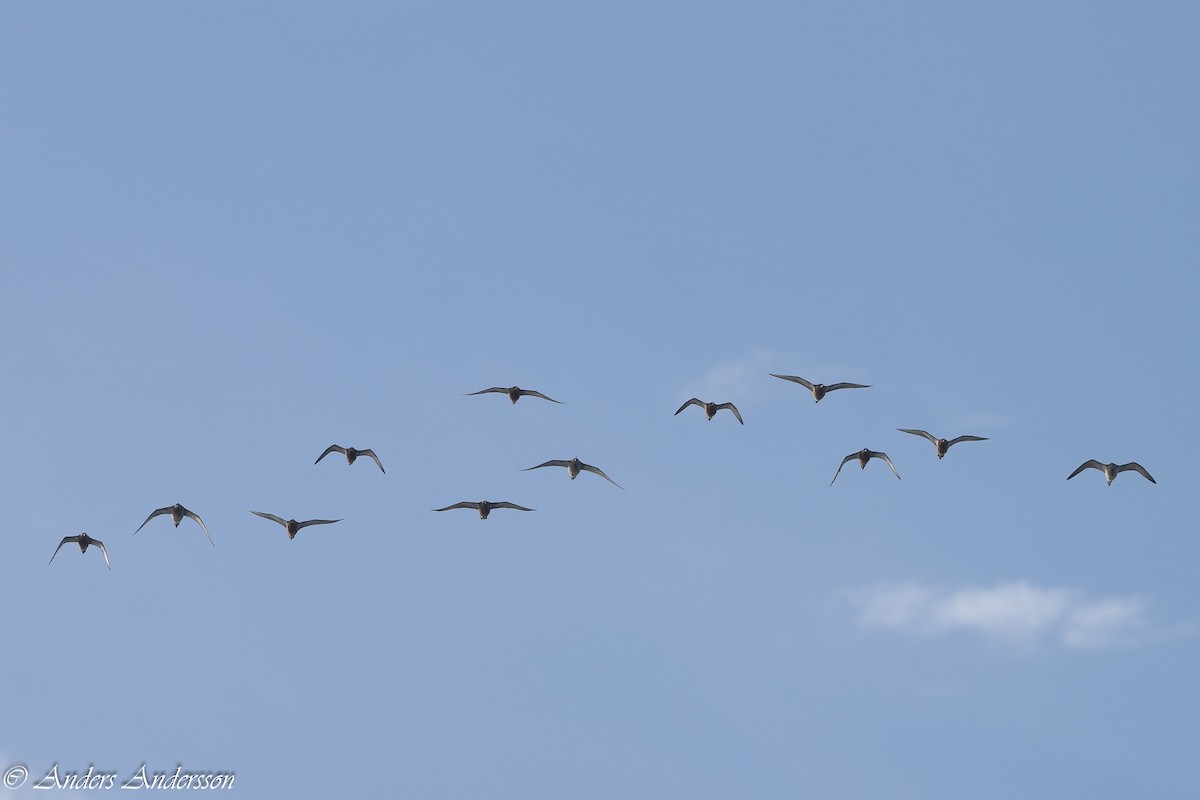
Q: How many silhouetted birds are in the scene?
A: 12